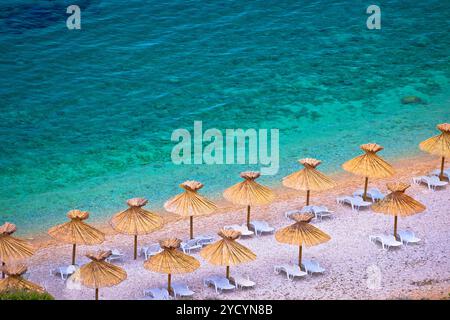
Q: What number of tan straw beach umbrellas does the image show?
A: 14